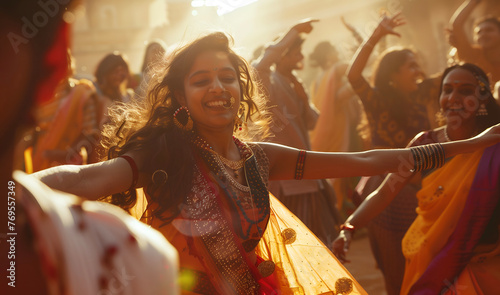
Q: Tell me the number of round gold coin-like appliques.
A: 3